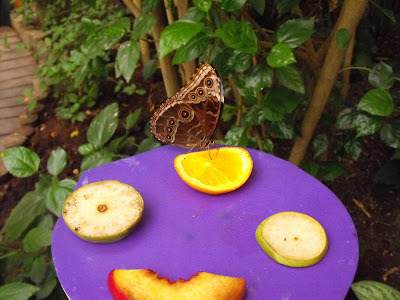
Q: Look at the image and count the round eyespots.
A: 7